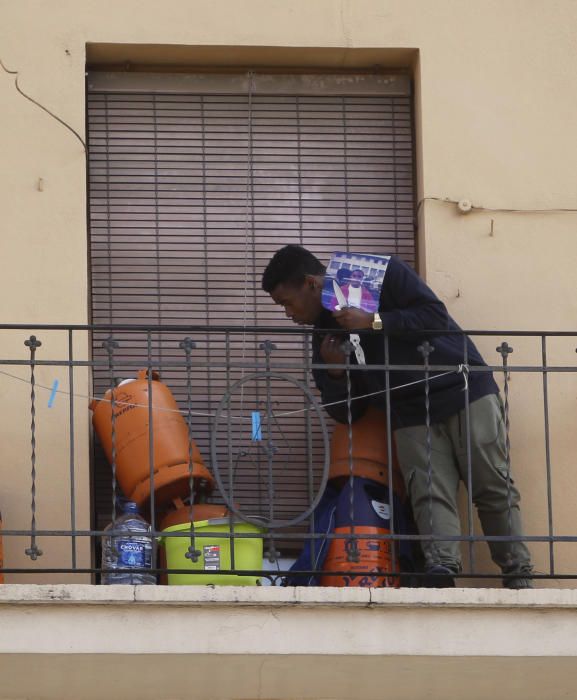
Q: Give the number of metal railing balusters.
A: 14